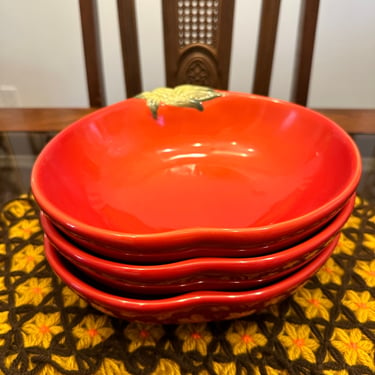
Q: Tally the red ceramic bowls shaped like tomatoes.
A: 3